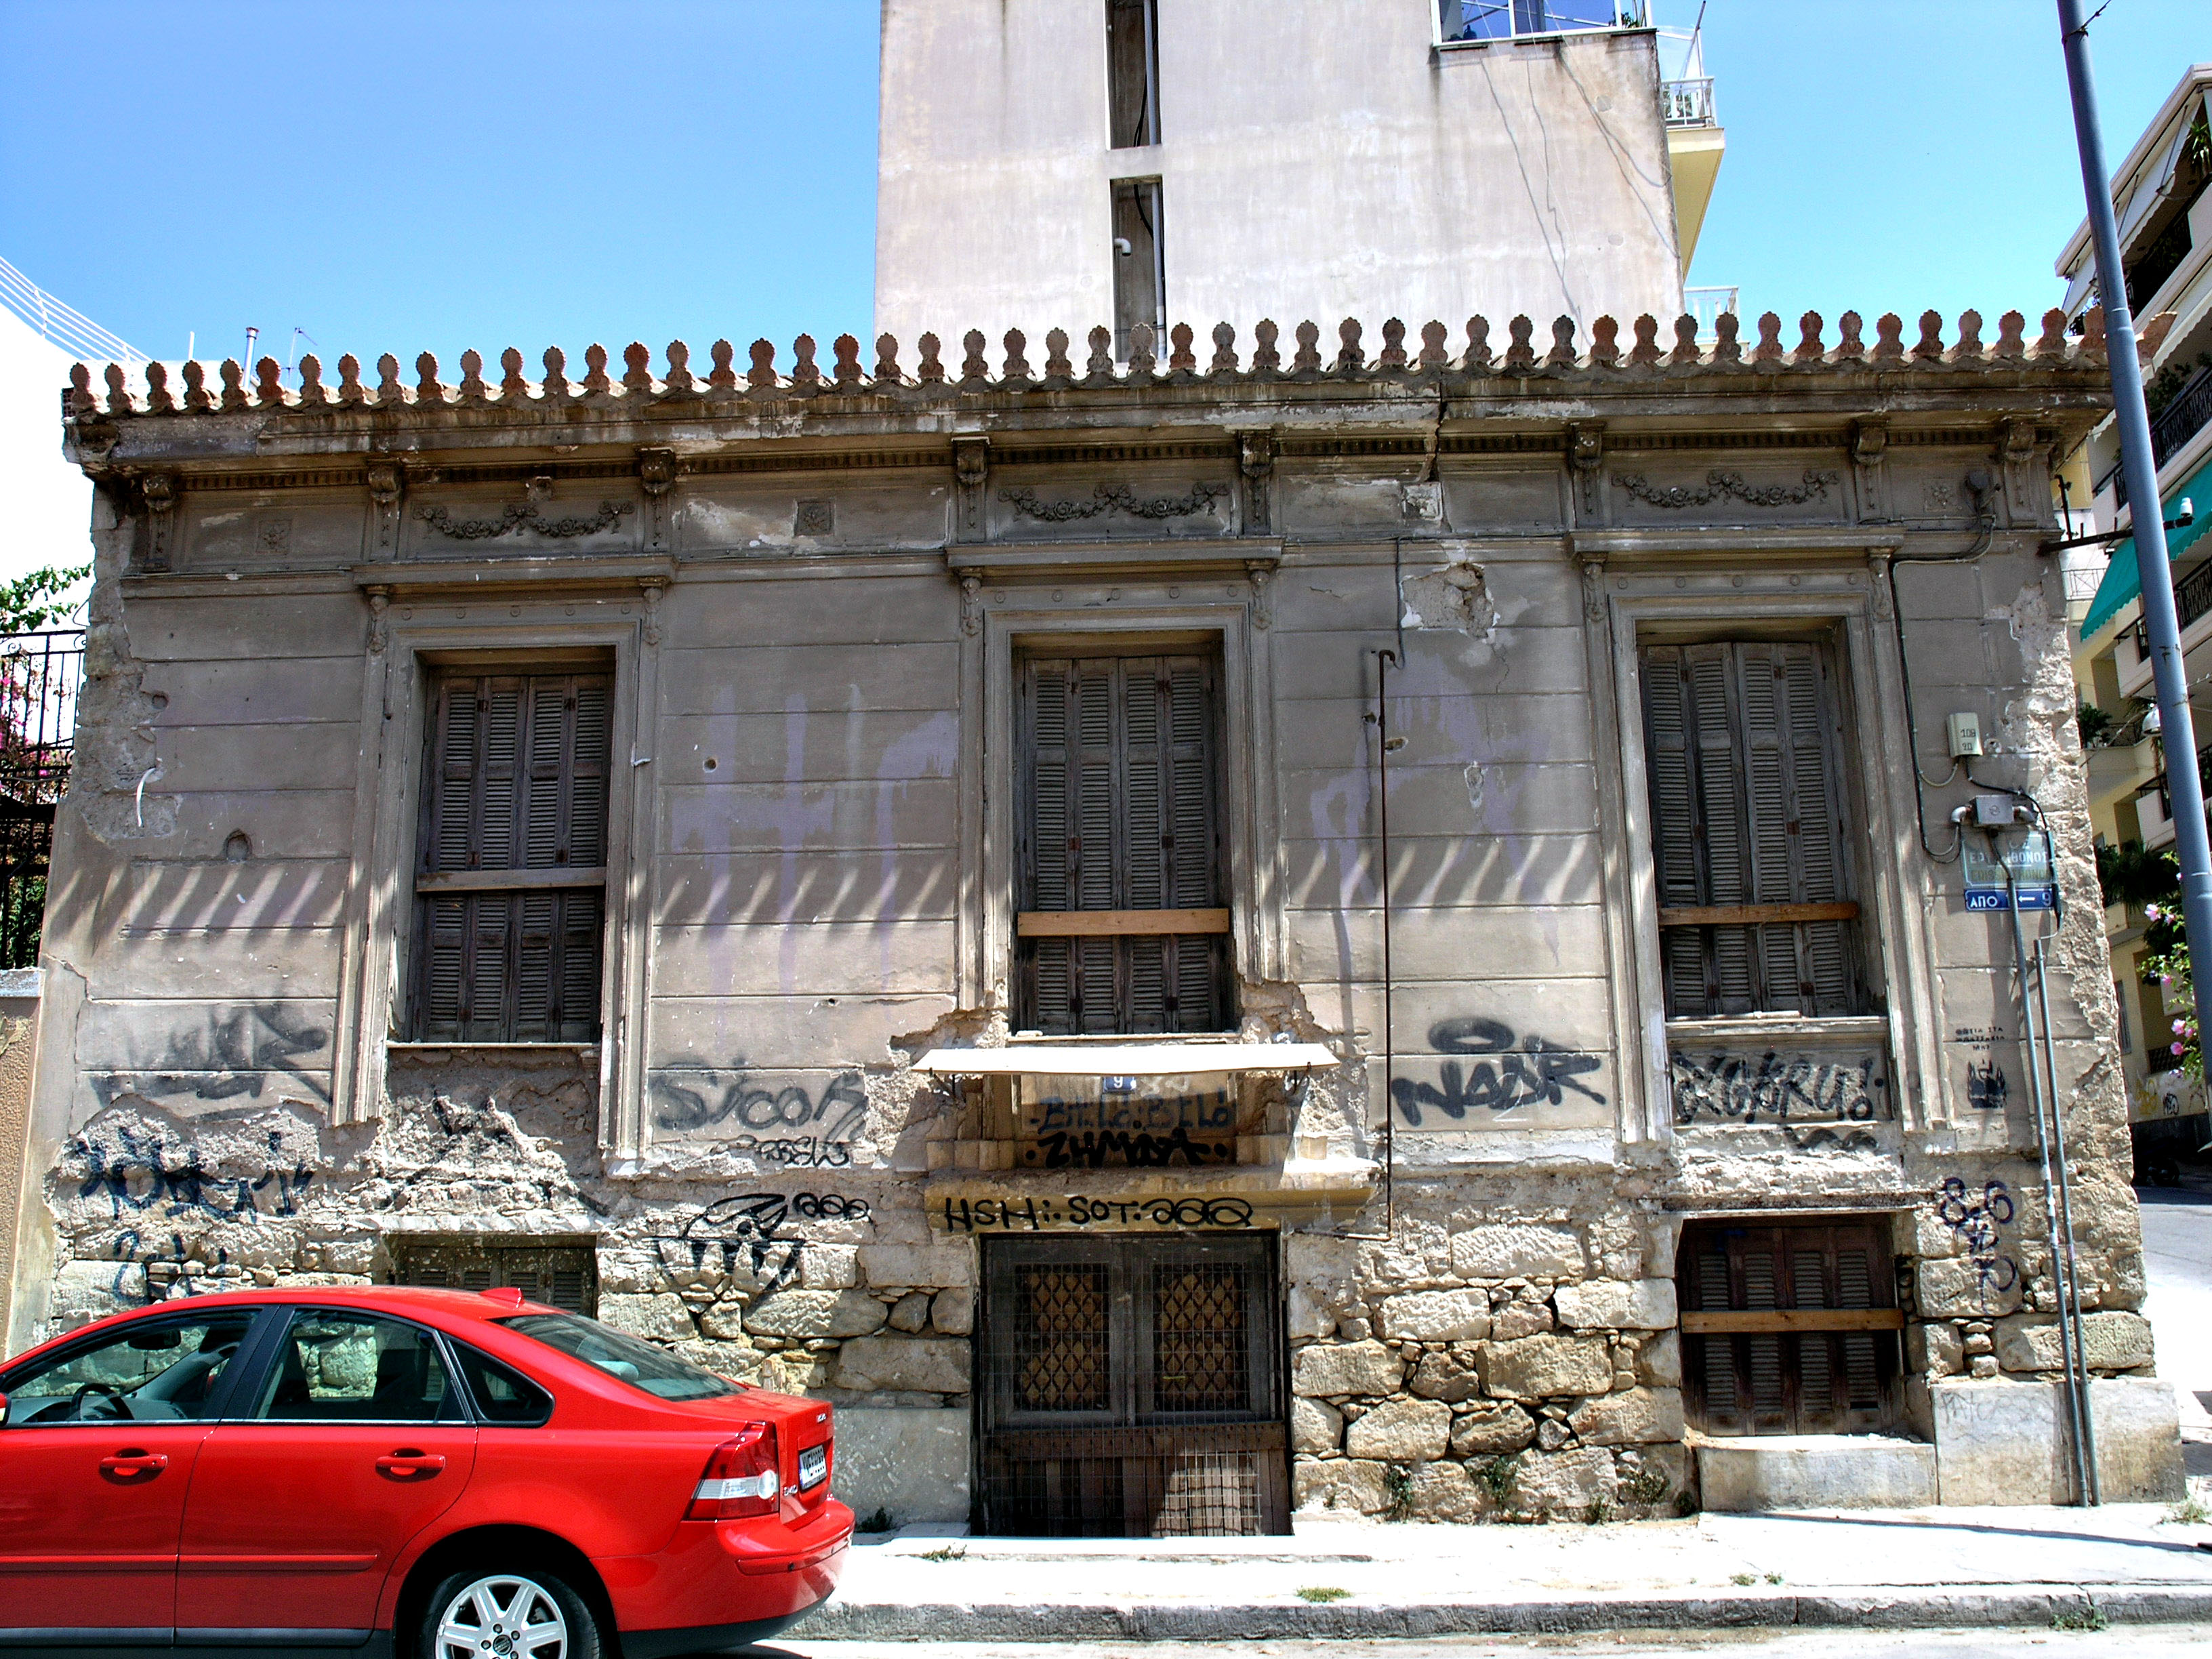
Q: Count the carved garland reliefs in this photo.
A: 3